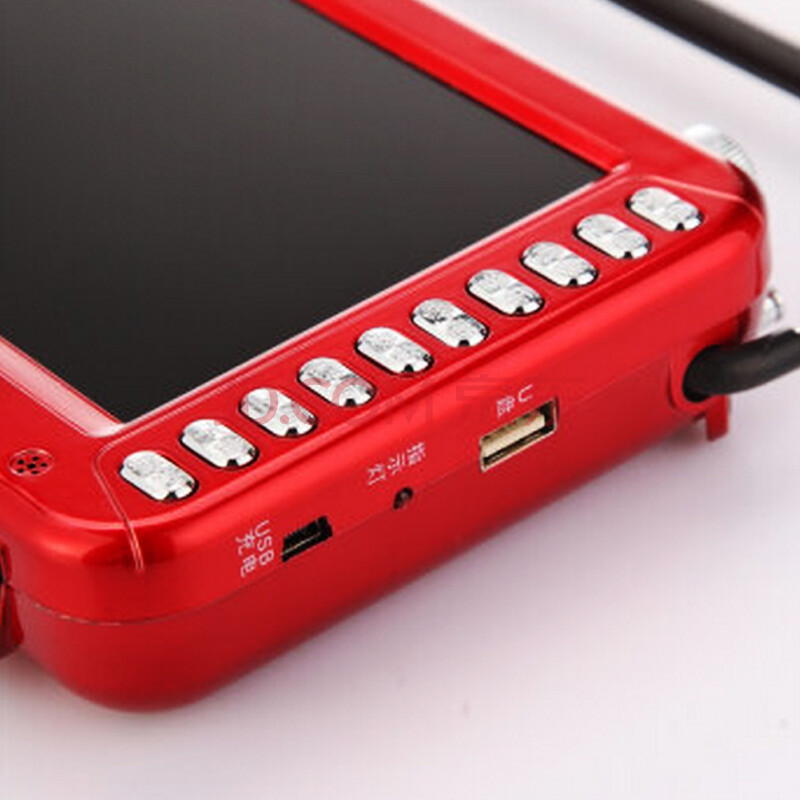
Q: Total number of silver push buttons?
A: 10